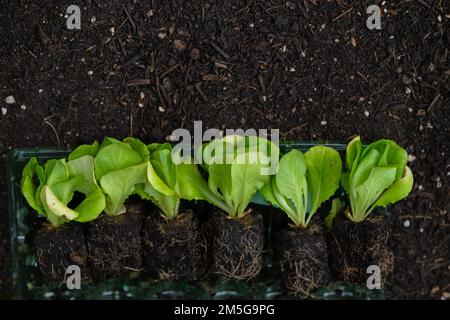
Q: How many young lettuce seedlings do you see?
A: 6